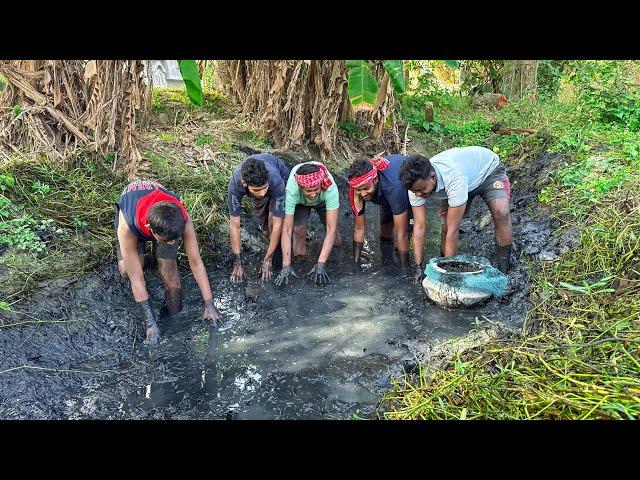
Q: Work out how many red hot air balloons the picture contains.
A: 0